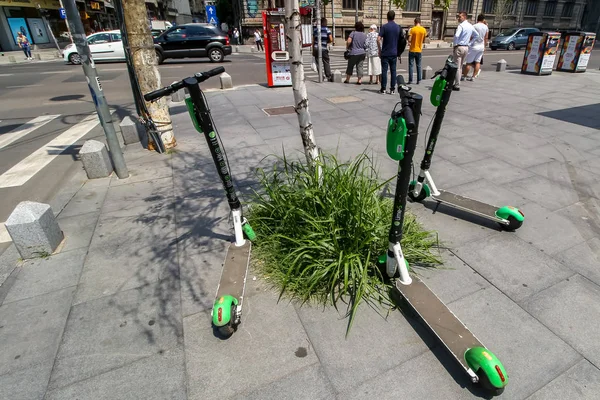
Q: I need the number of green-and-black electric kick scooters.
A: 3